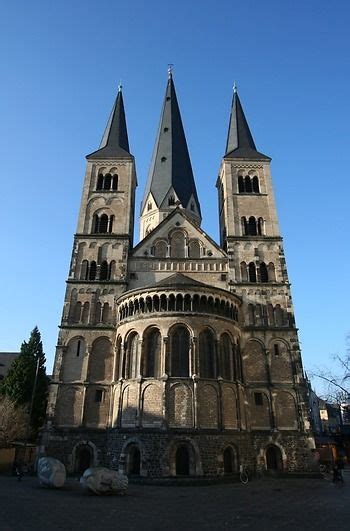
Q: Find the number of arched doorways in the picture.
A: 5